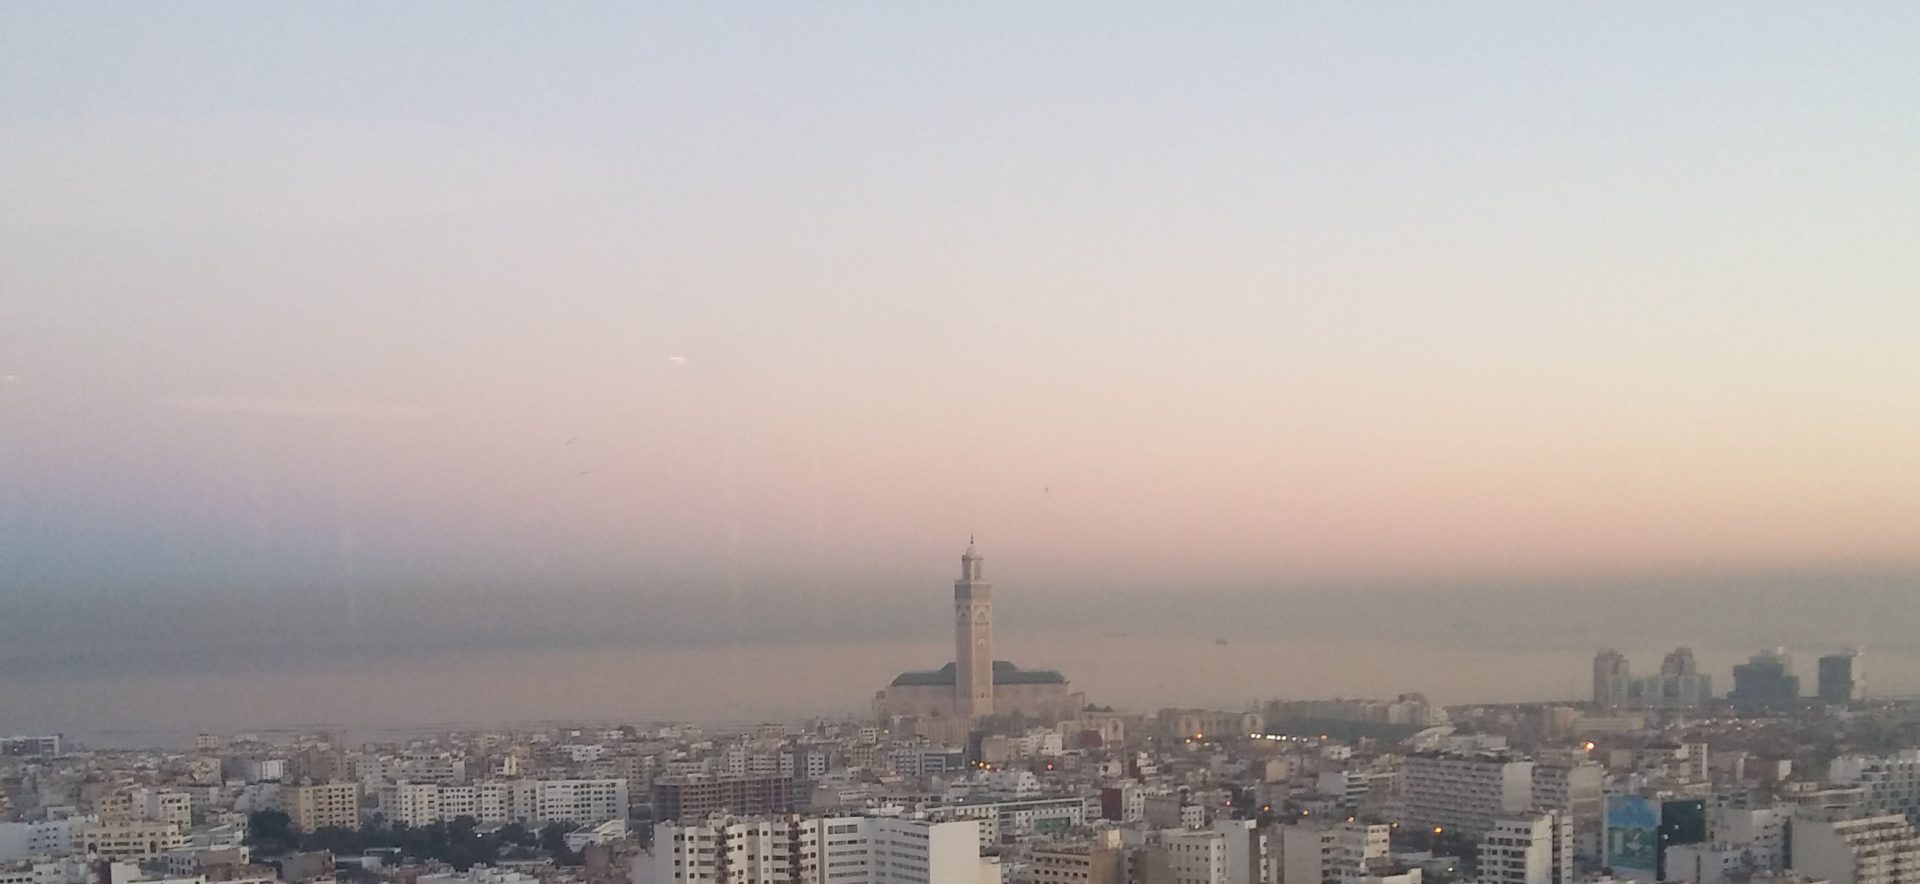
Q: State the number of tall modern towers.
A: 4